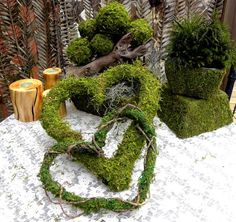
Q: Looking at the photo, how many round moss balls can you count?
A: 5